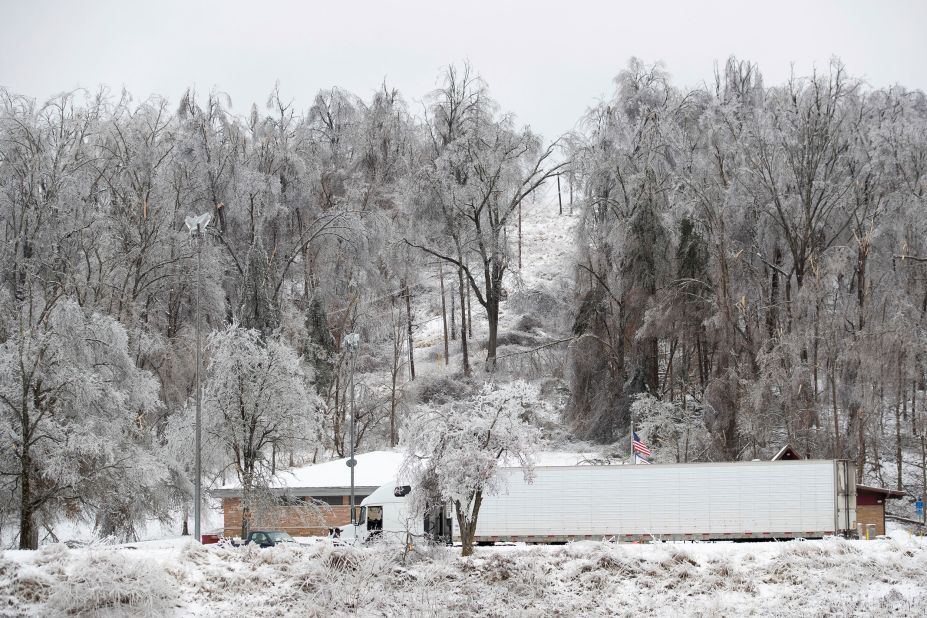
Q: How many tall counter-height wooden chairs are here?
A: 0